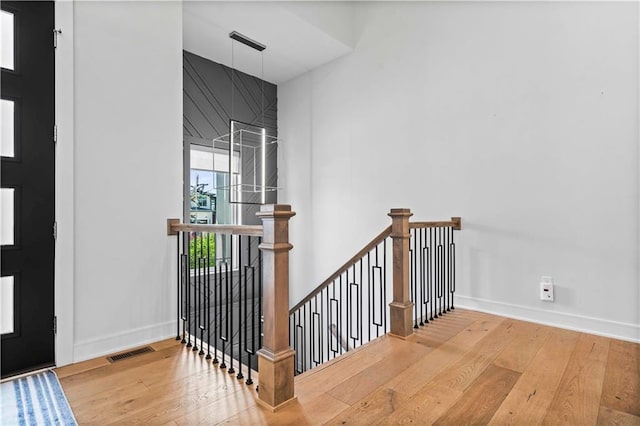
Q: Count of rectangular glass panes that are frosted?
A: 4